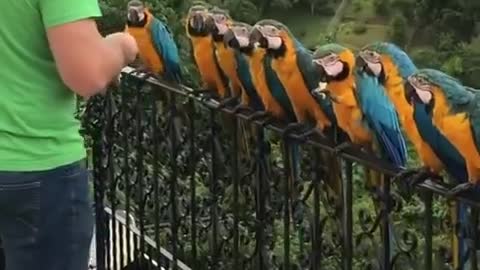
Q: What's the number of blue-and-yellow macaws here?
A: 8